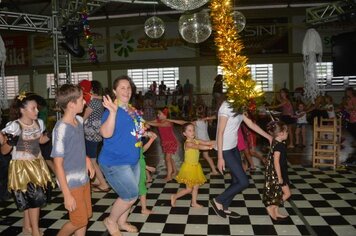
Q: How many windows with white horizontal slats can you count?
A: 5